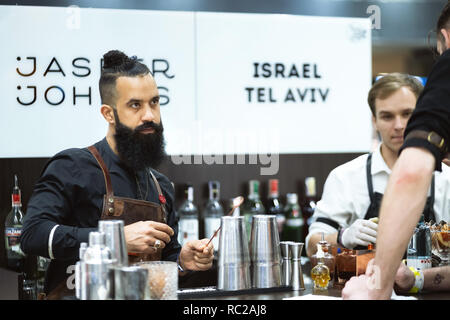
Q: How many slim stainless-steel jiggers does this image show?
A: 2